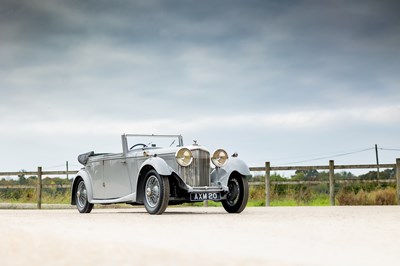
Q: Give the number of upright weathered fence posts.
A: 4